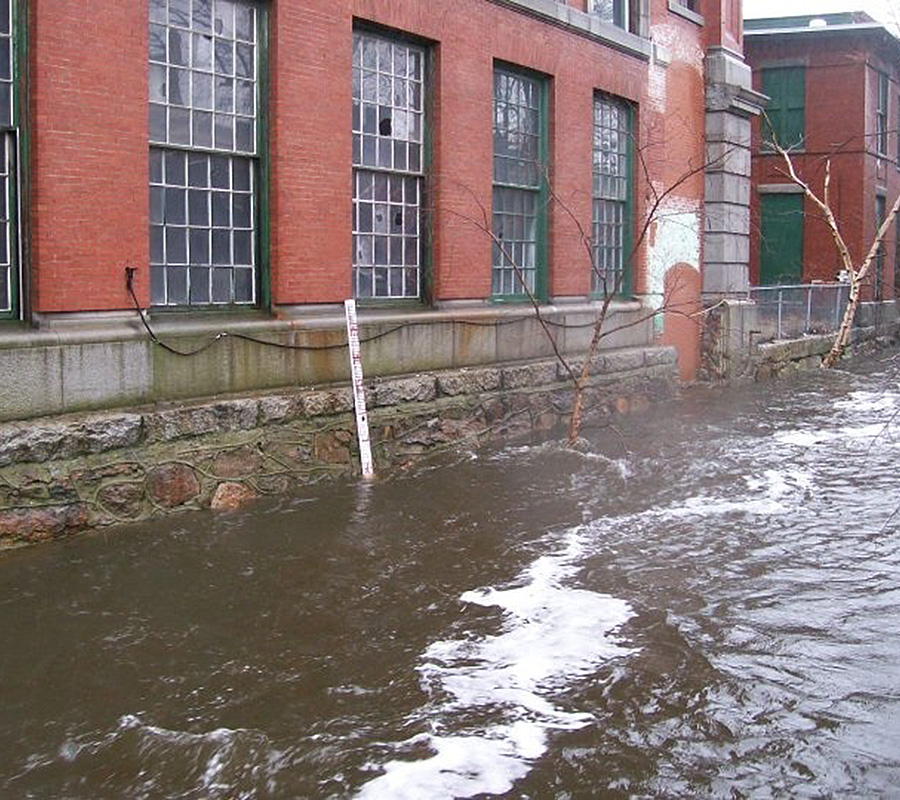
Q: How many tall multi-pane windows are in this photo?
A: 5